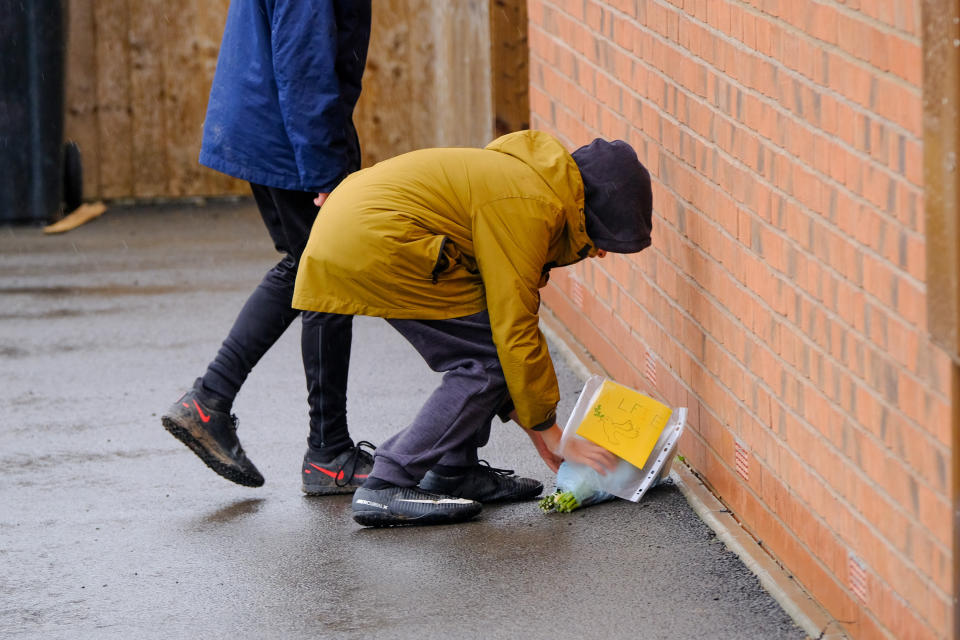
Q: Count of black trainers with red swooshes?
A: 2